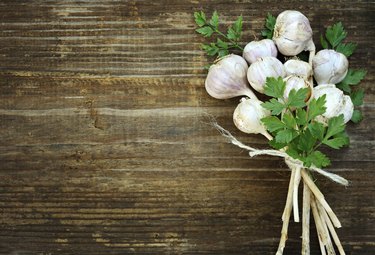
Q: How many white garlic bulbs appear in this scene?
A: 9